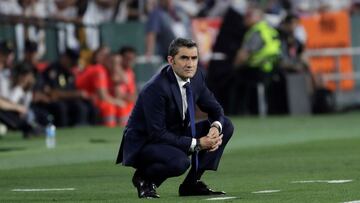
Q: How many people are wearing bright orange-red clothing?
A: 3